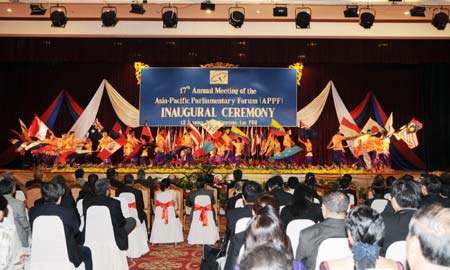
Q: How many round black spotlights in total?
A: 7